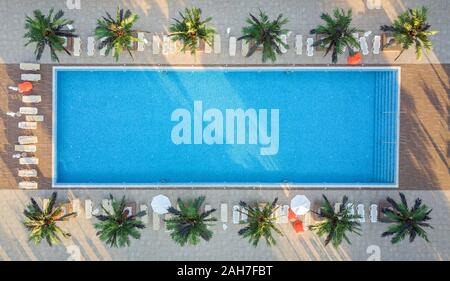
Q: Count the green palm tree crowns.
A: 12